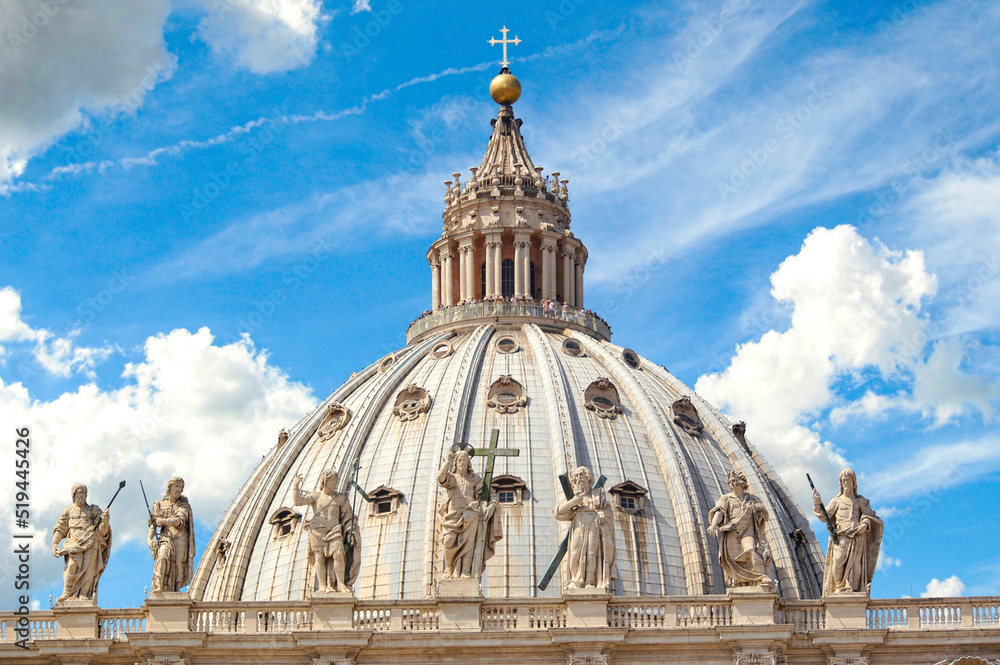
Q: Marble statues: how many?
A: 7